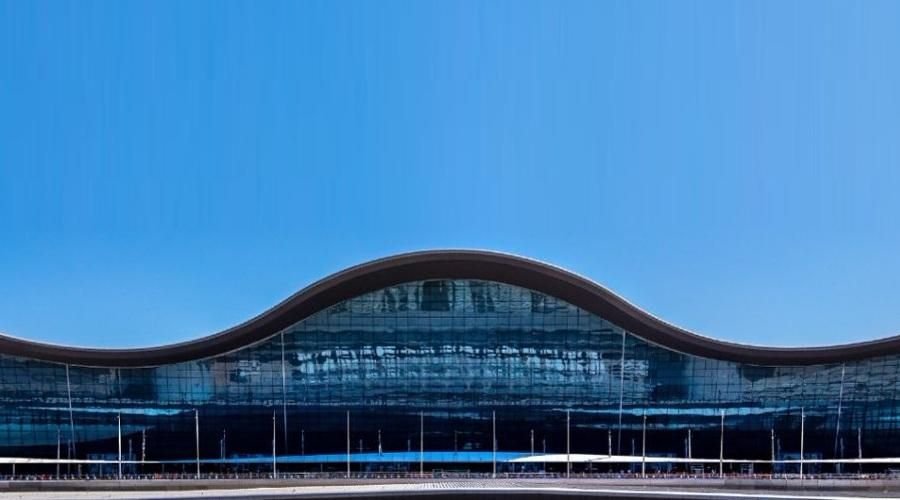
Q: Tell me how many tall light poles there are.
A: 10